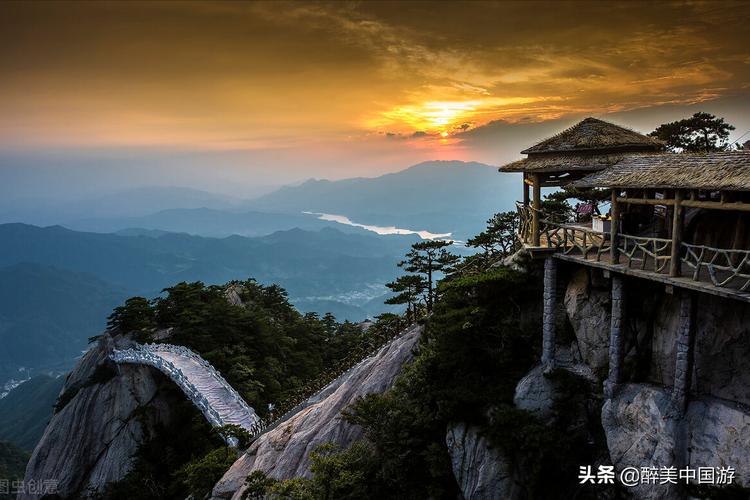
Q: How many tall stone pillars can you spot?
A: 3